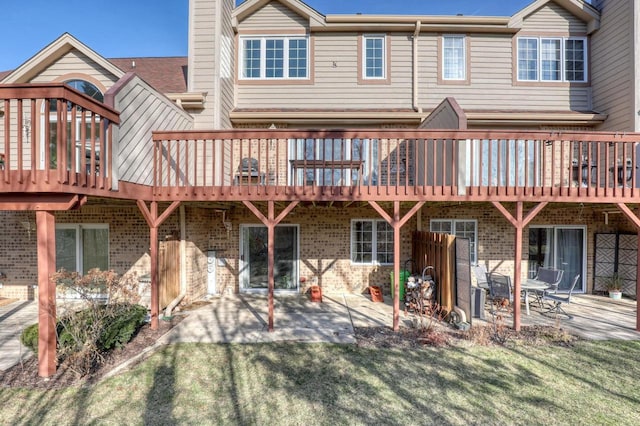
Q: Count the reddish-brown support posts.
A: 6